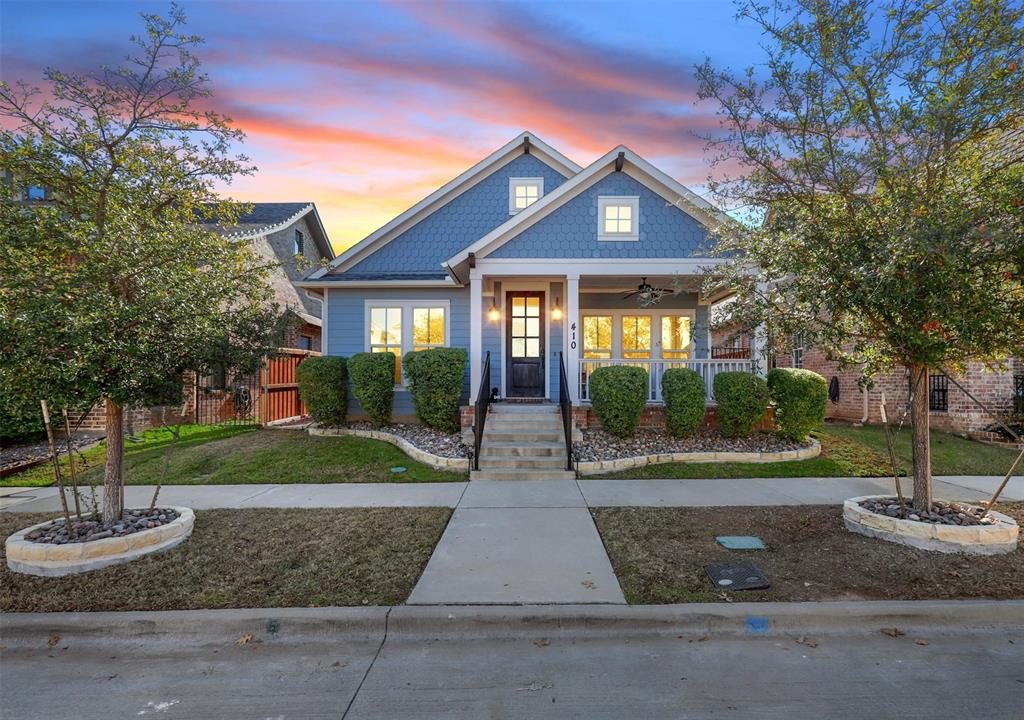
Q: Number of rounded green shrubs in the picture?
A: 7